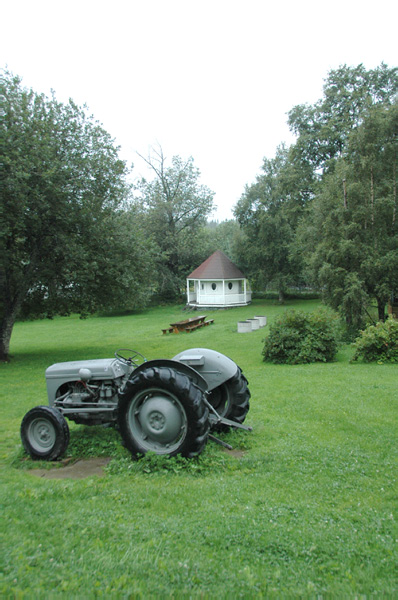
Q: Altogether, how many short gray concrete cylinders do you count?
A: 3